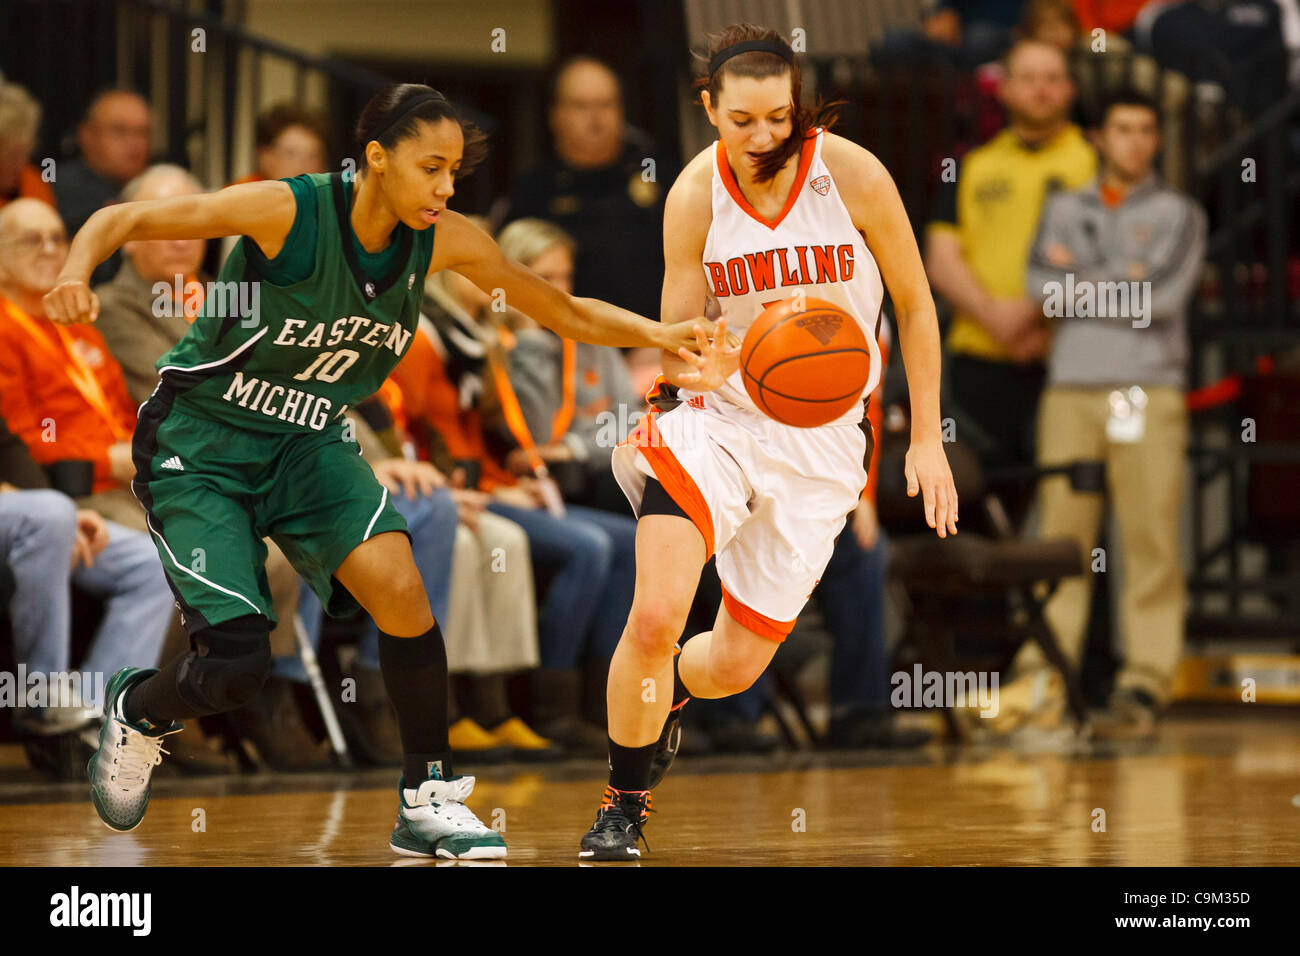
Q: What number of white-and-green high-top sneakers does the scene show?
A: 2